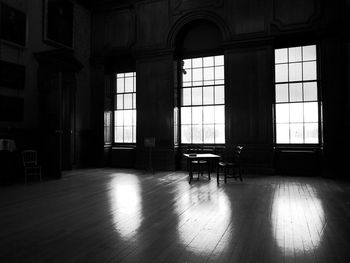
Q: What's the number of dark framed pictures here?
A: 4